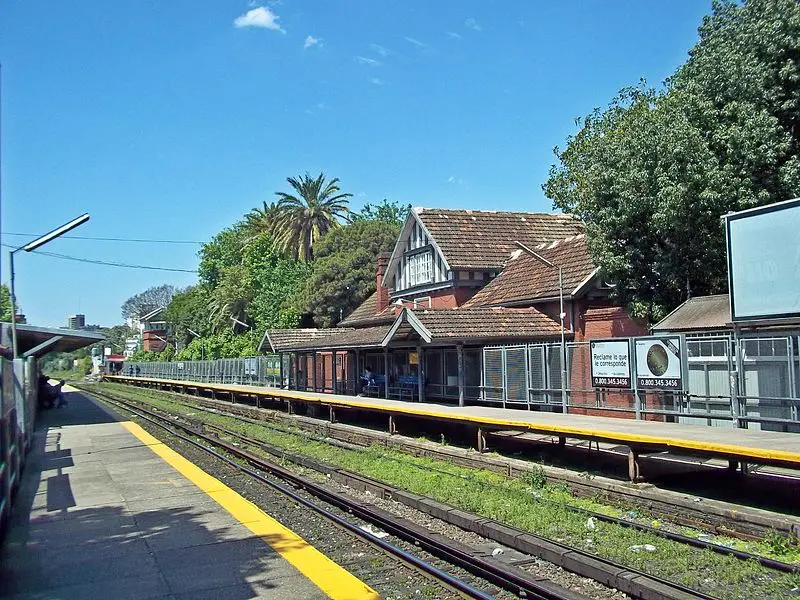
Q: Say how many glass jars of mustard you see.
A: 0